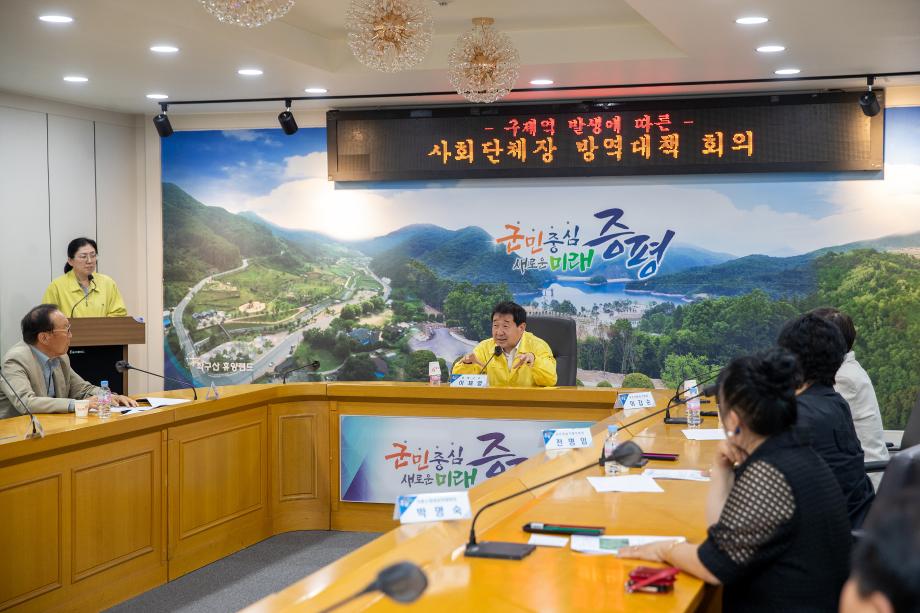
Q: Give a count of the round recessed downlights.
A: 10